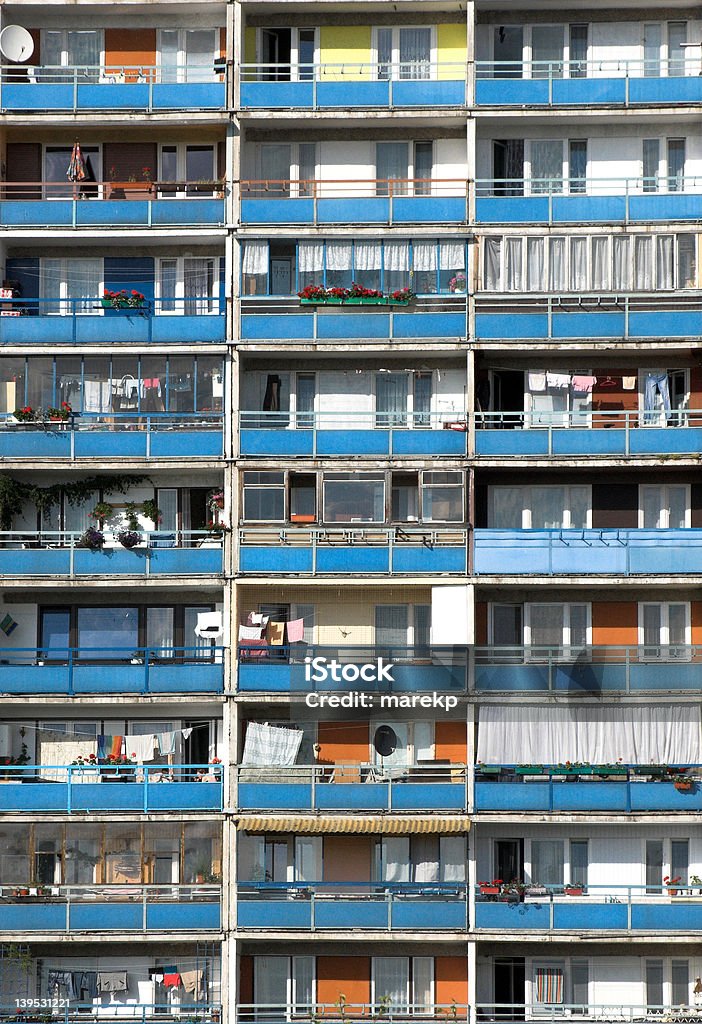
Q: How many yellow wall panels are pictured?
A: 3